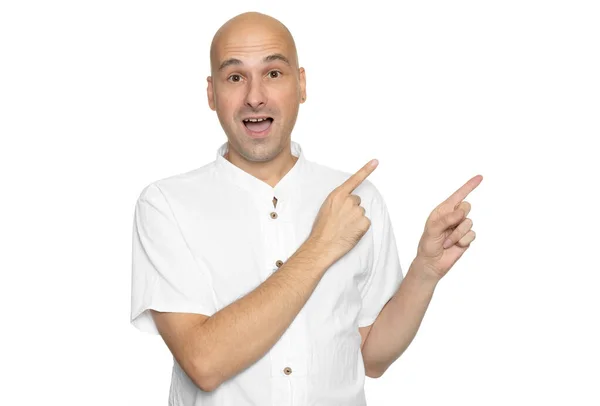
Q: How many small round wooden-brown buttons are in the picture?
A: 3